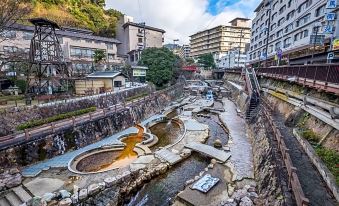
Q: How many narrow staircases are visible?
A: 1